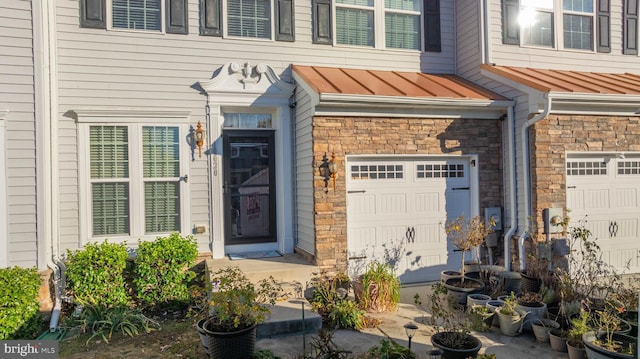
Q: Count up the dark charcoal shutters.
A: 9